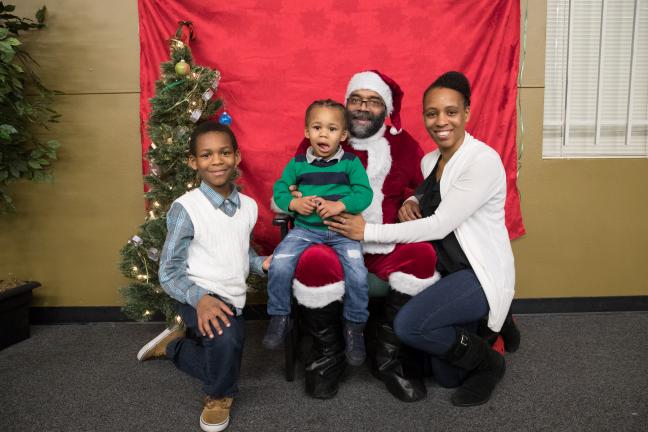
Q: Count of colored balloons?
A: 2